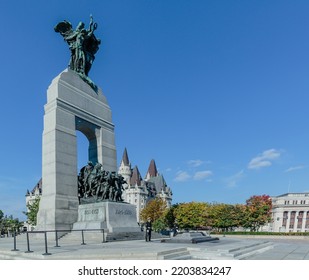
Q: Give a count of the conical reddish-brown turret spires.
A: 3